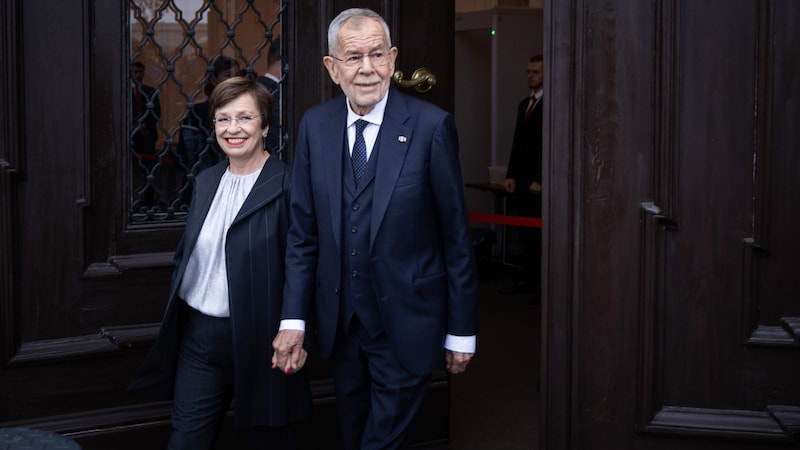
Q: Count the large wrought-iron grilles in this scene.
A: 1